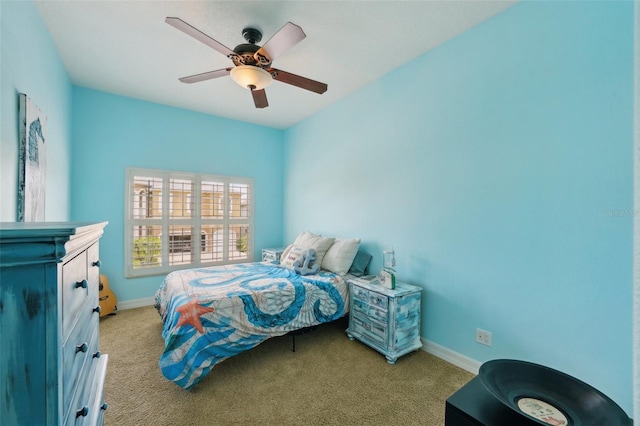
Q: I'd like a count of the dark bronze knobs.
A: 7